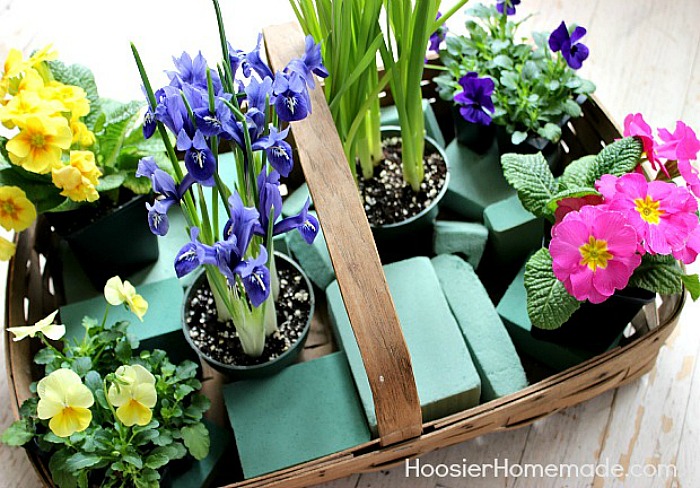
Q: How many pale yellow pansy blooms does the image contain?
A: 4